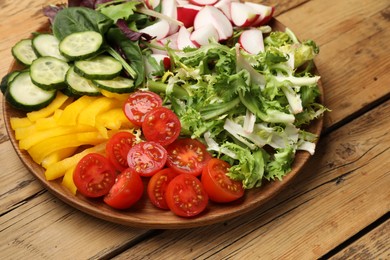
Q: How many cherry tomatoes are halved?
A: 10